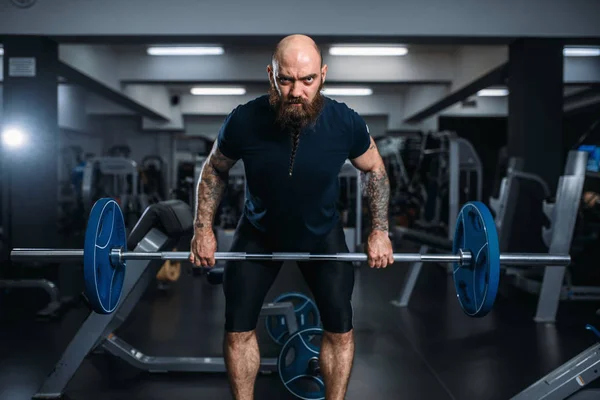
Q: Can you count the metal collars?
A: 2